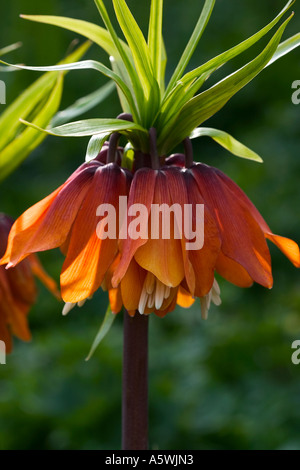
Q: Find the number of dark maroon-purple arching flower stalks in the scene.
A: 3